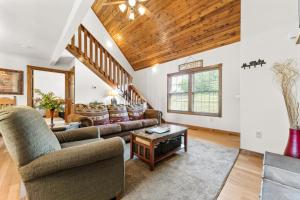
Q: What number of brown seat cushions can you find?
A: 3